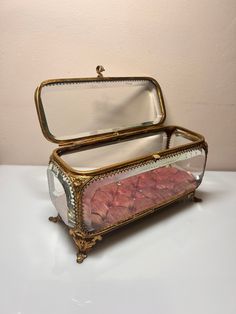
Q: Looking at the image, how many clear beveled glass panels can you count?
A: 5